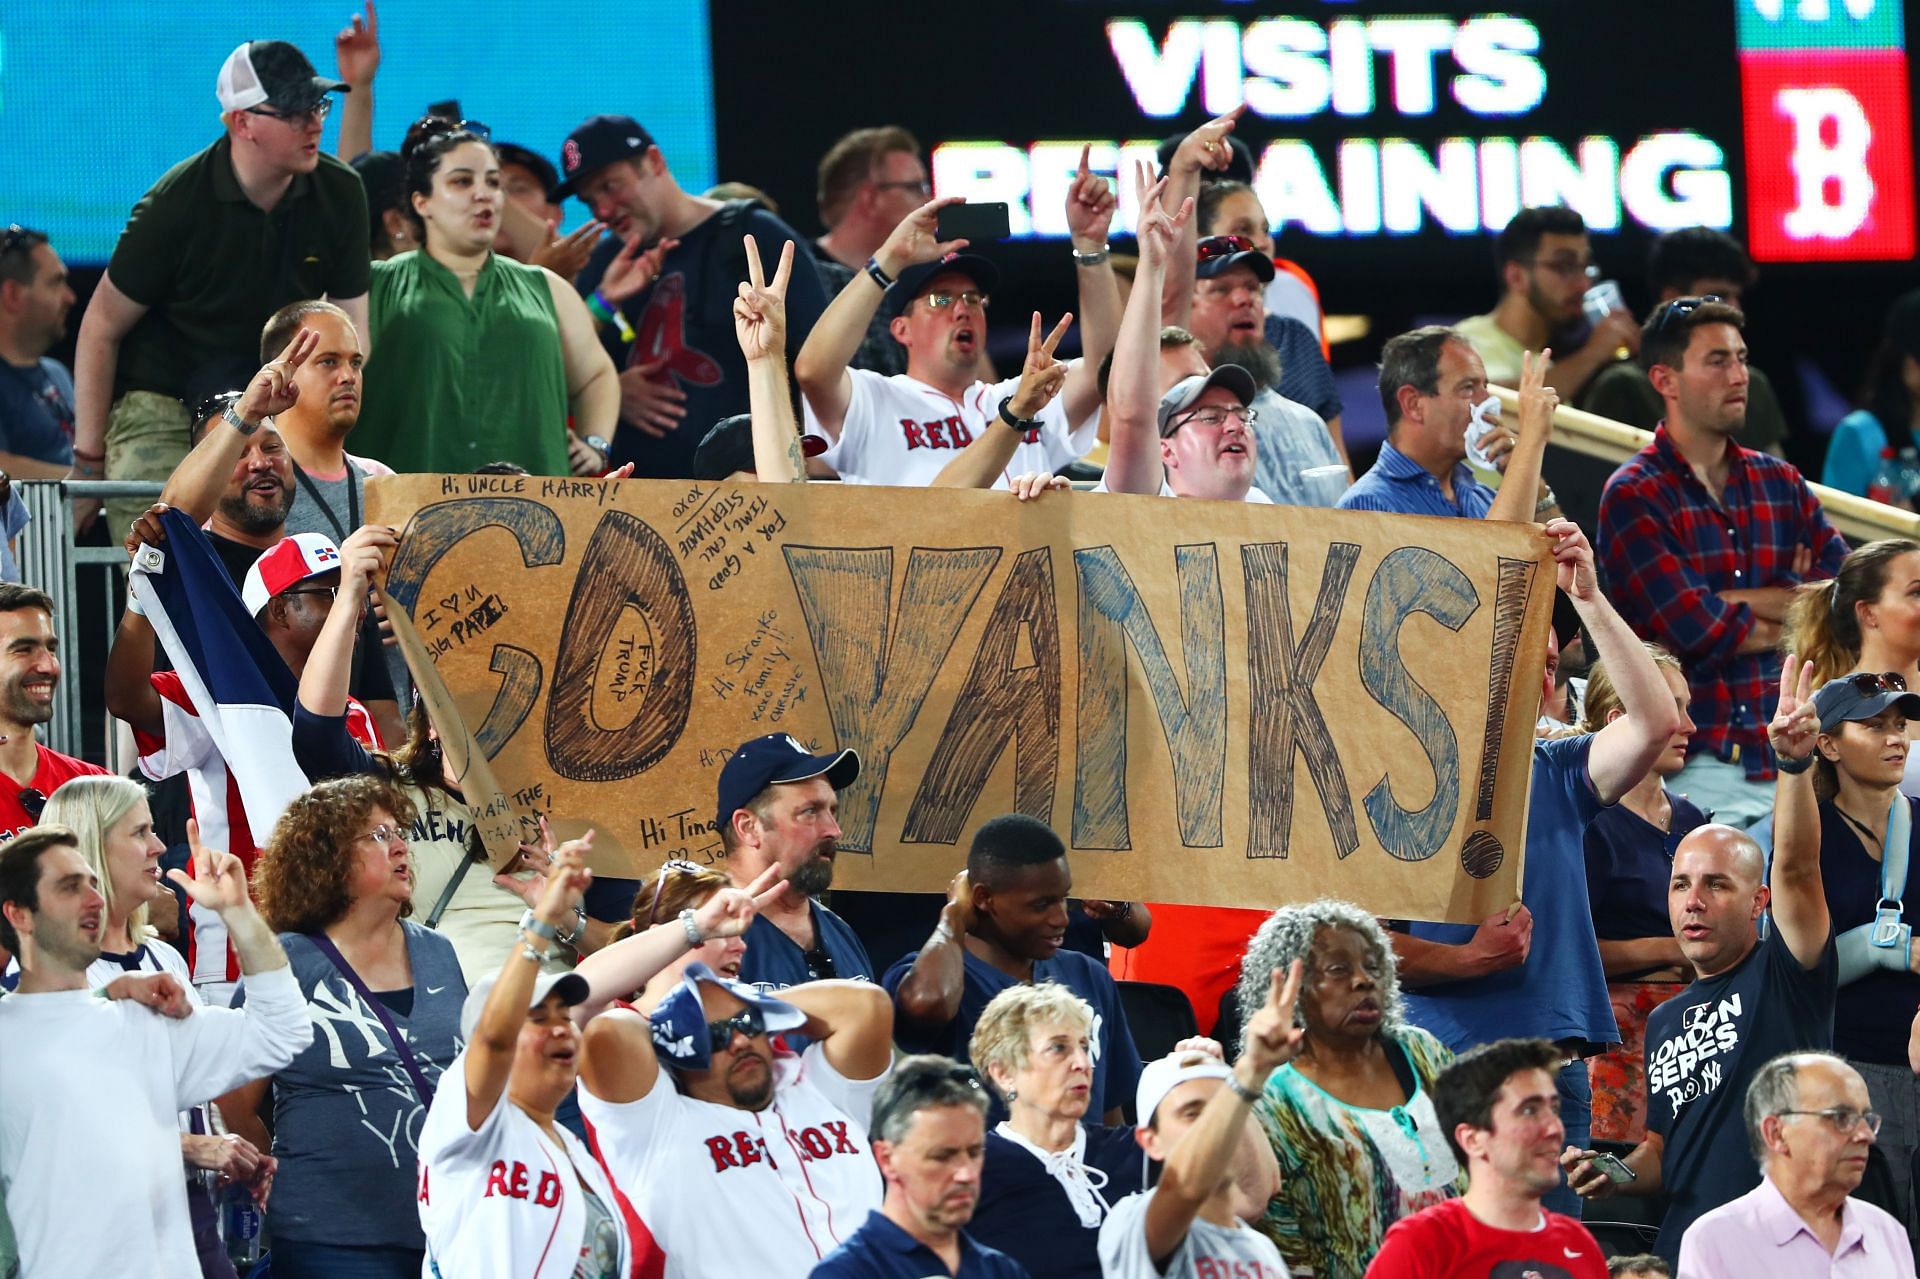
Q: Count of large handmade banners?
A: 1